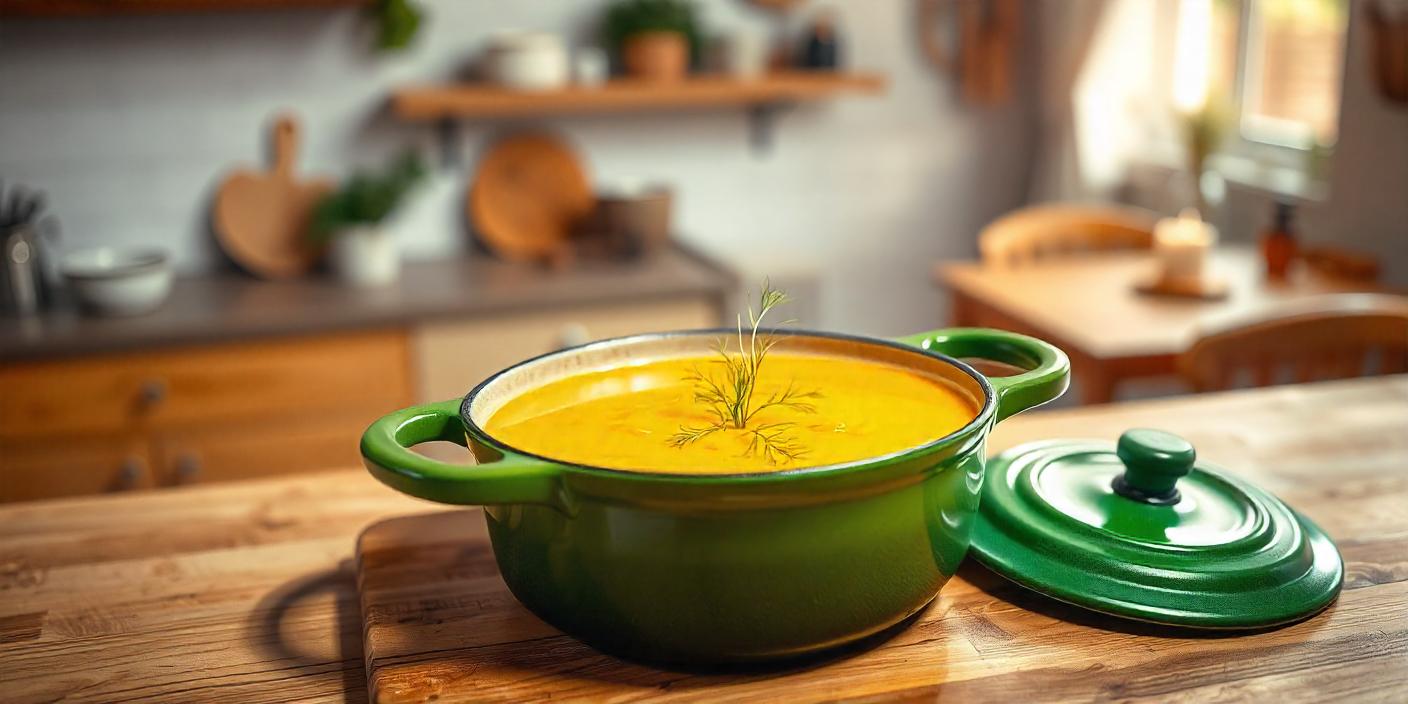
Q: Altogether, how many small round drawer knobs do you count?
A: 4